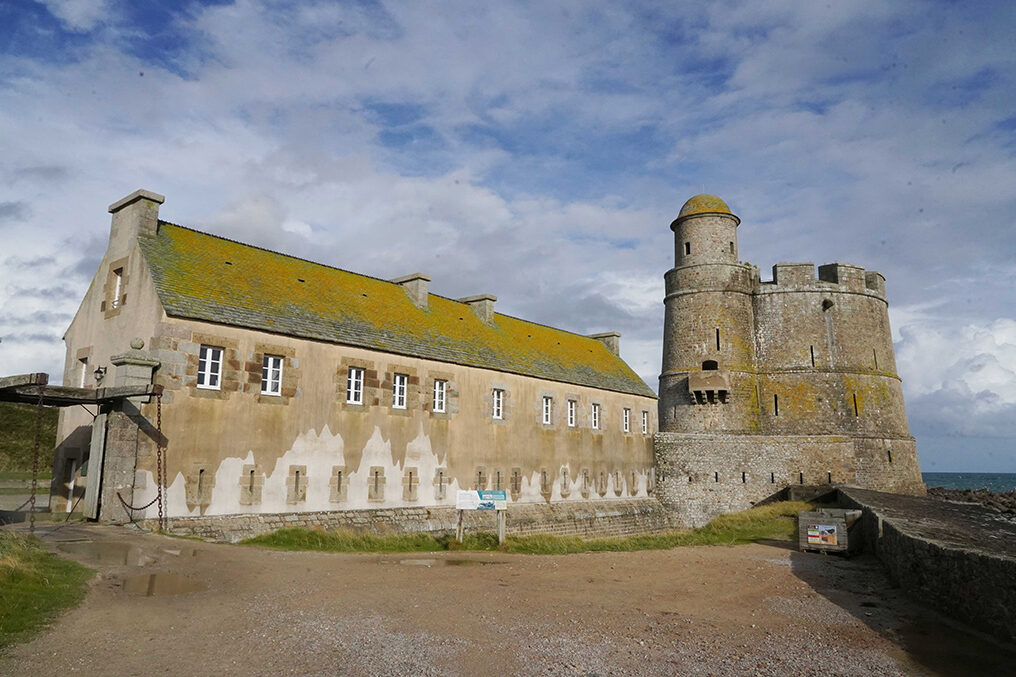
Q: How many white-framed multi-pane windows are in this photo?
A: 11